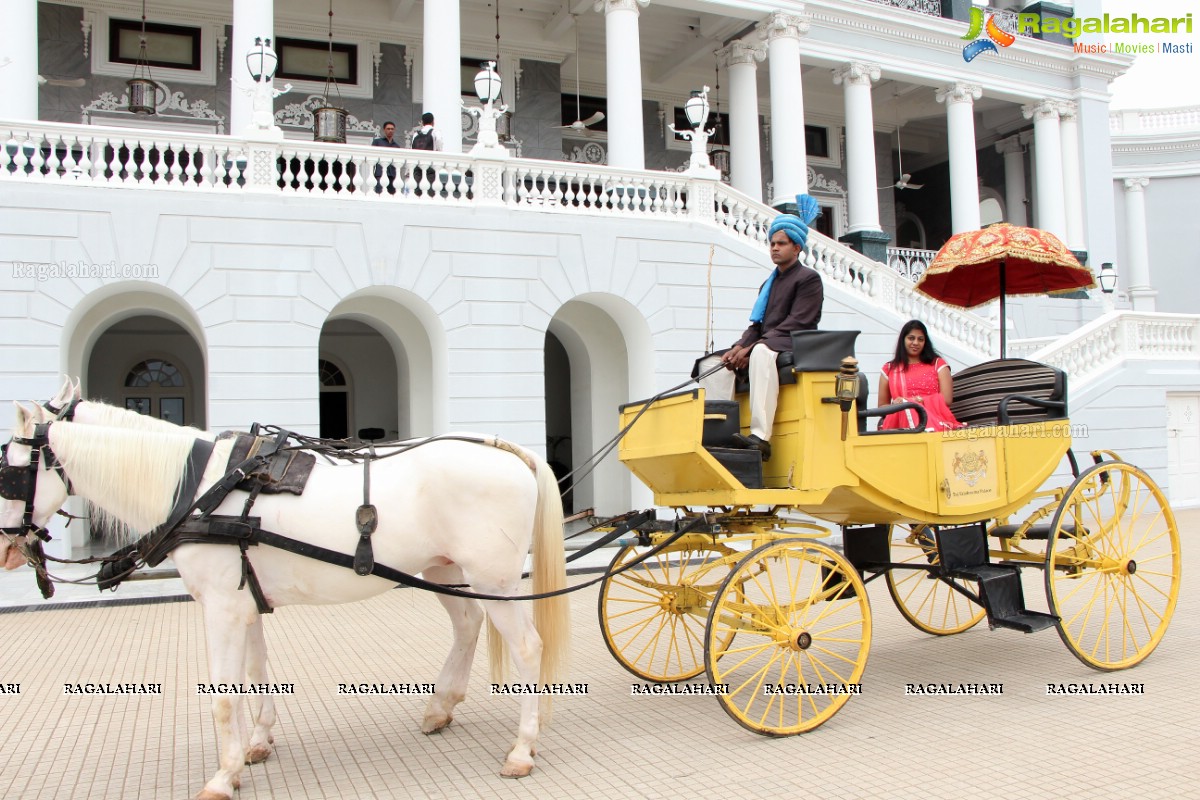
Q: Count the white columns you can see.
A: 12